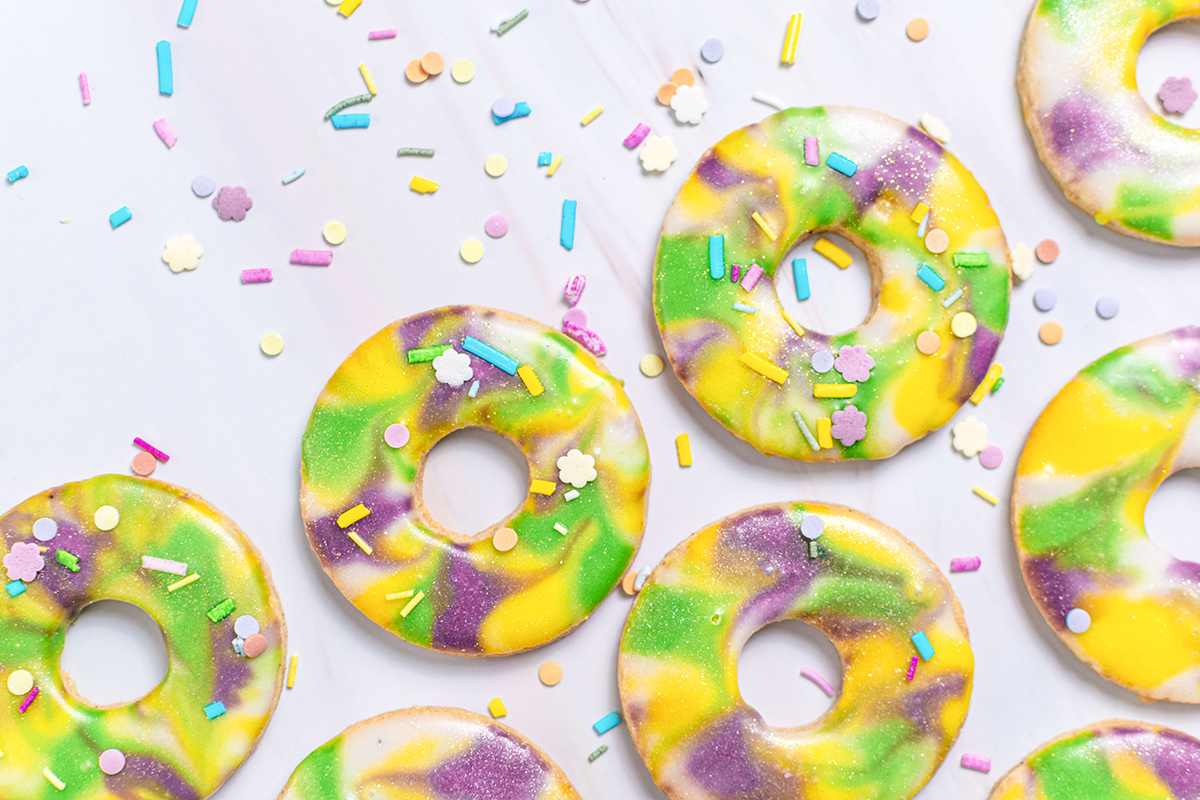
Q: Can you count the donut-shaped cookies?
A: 8